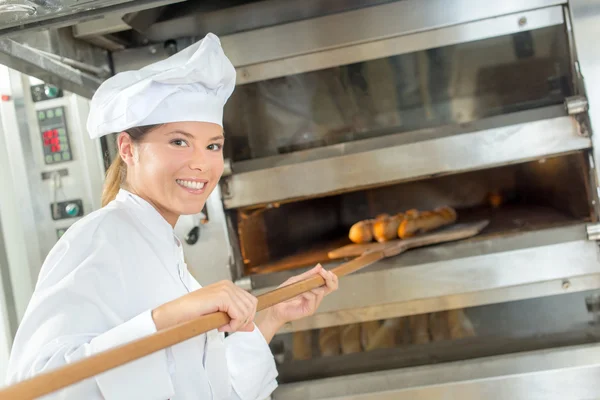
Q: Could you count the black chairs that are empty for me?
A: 0